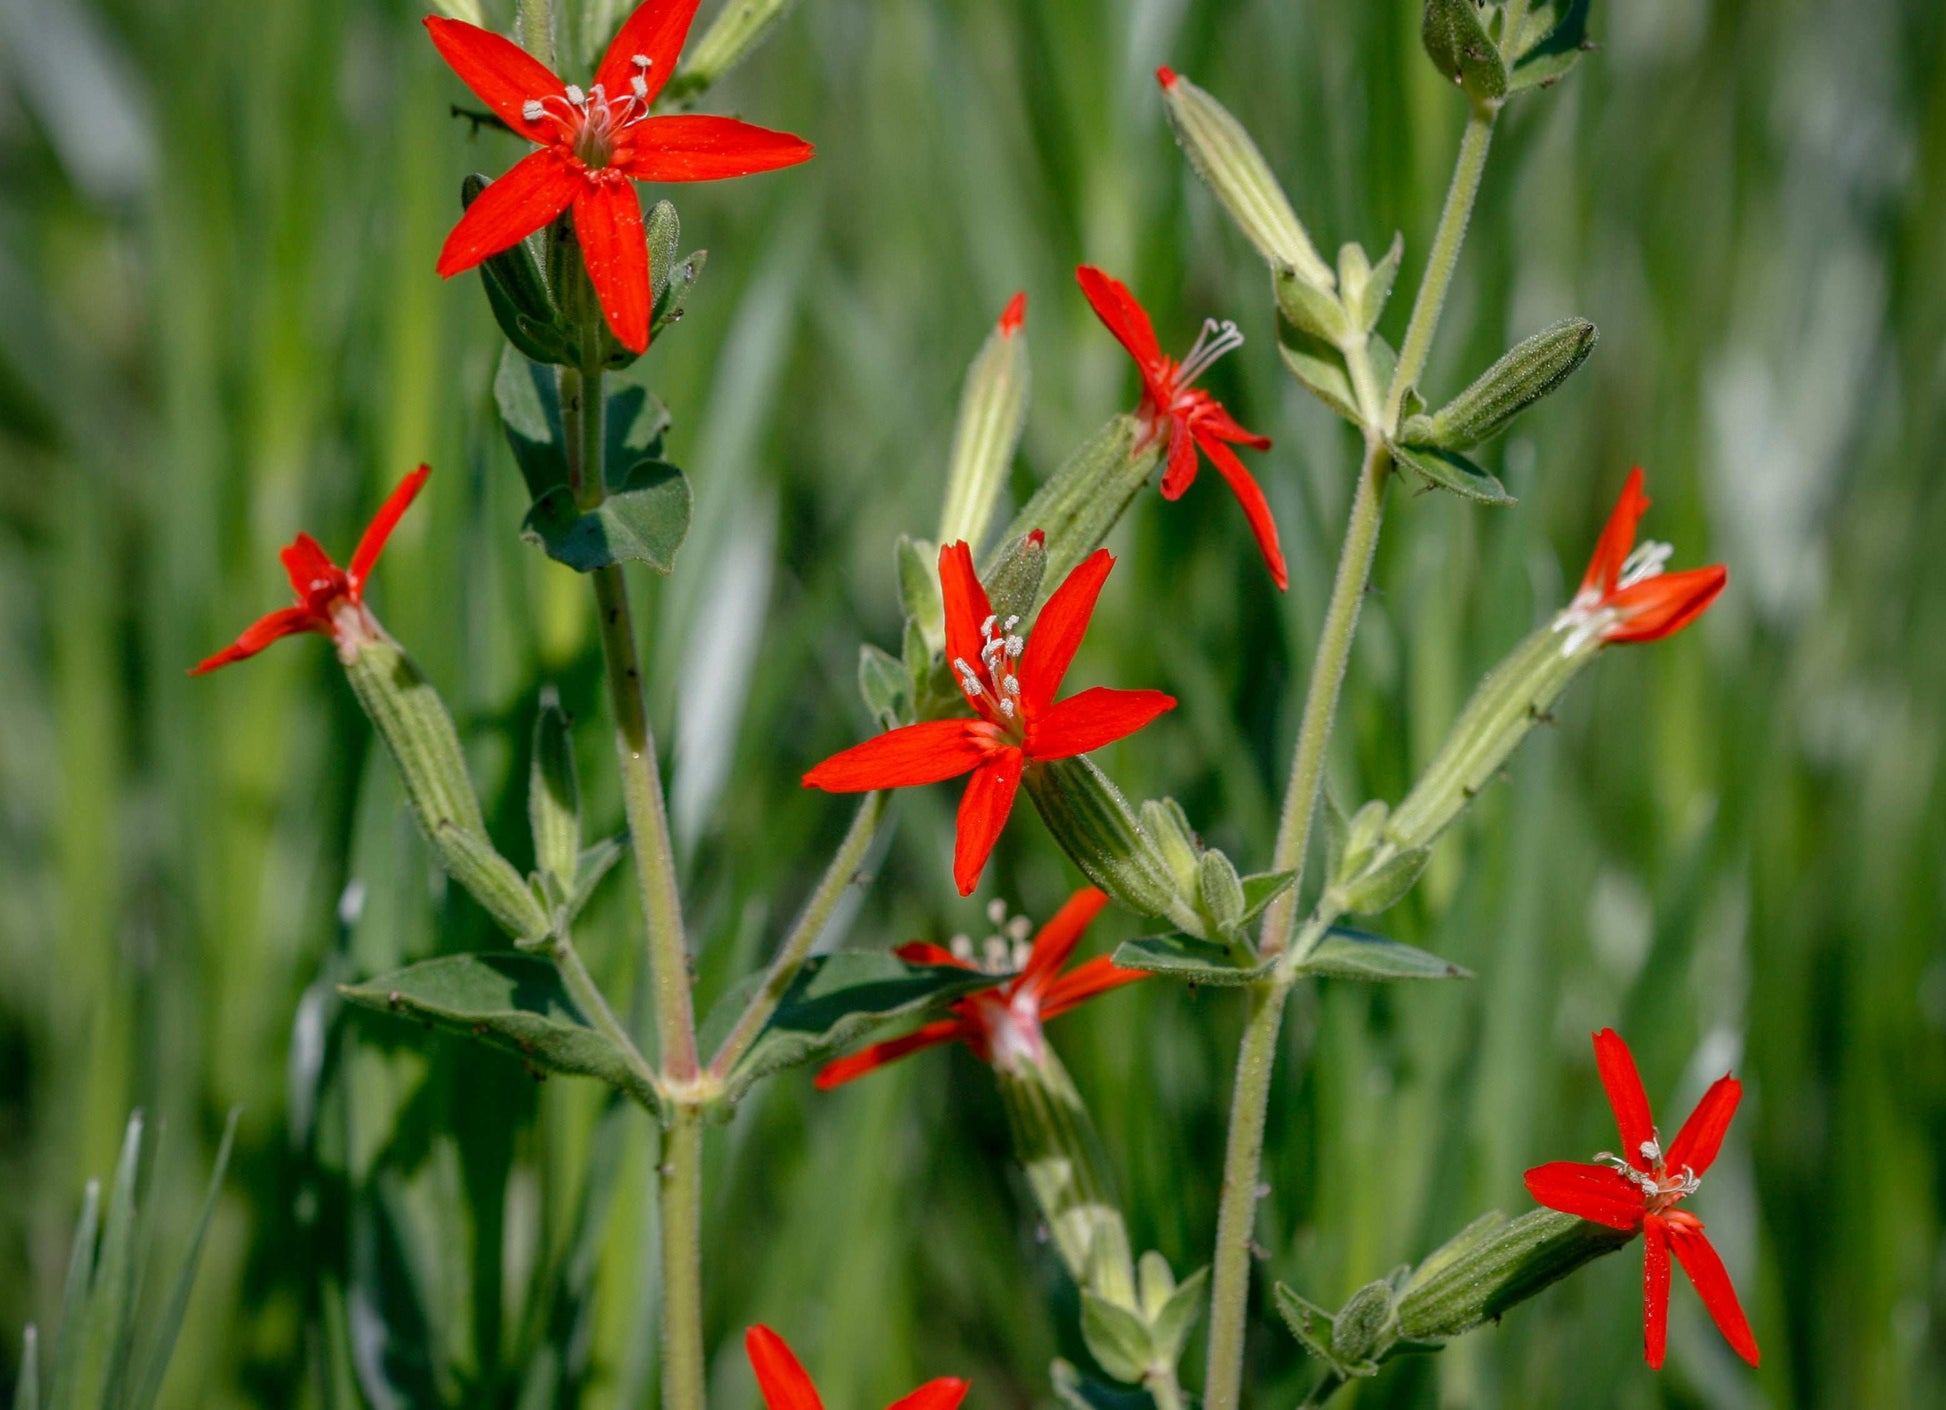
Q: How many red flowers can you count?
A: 8